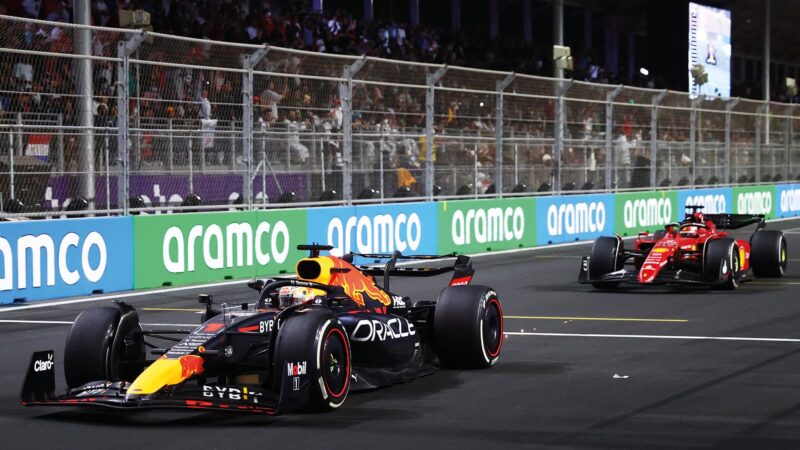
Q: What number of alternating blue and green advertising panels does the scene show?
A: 9